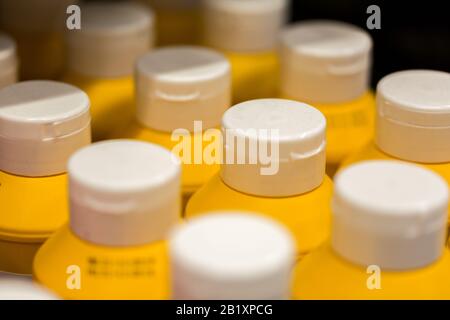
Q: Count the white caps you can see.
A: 12